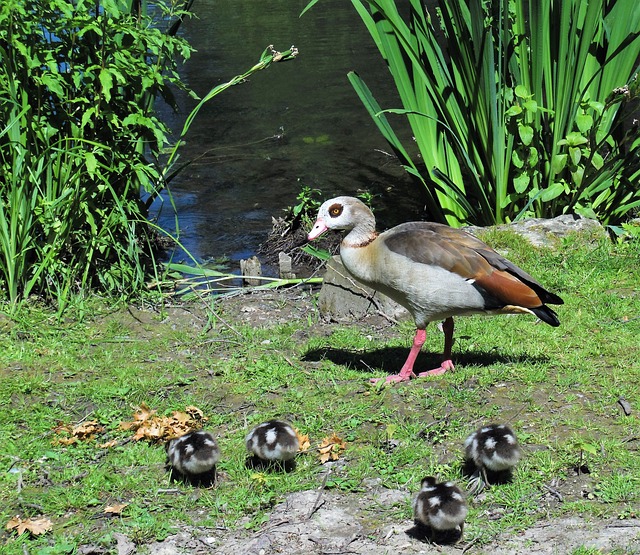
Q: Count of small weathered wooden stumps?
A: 2